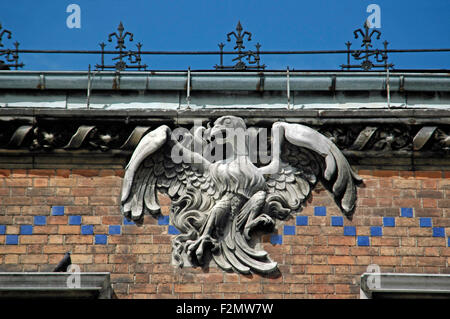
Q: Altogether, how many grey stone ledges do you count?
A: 2